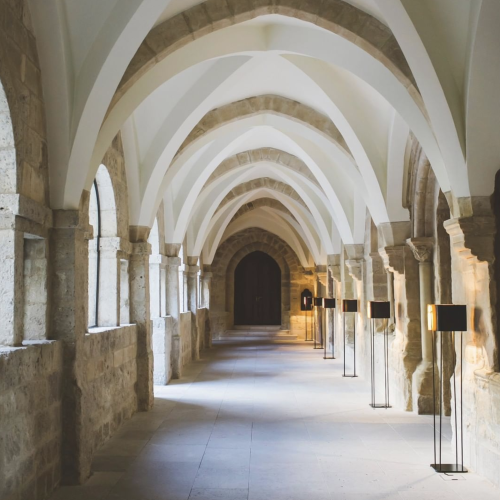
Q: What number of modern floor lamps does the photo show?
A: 6